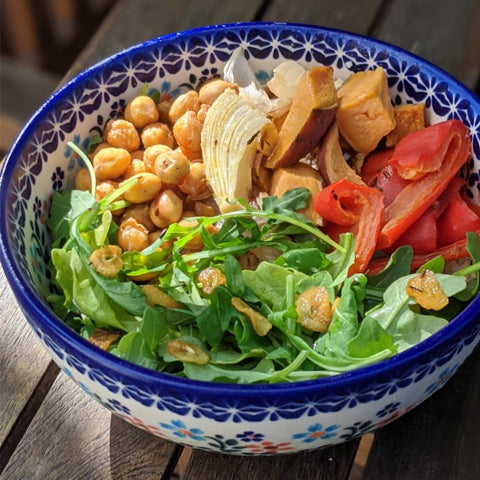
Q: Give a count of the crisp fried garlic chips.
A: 8